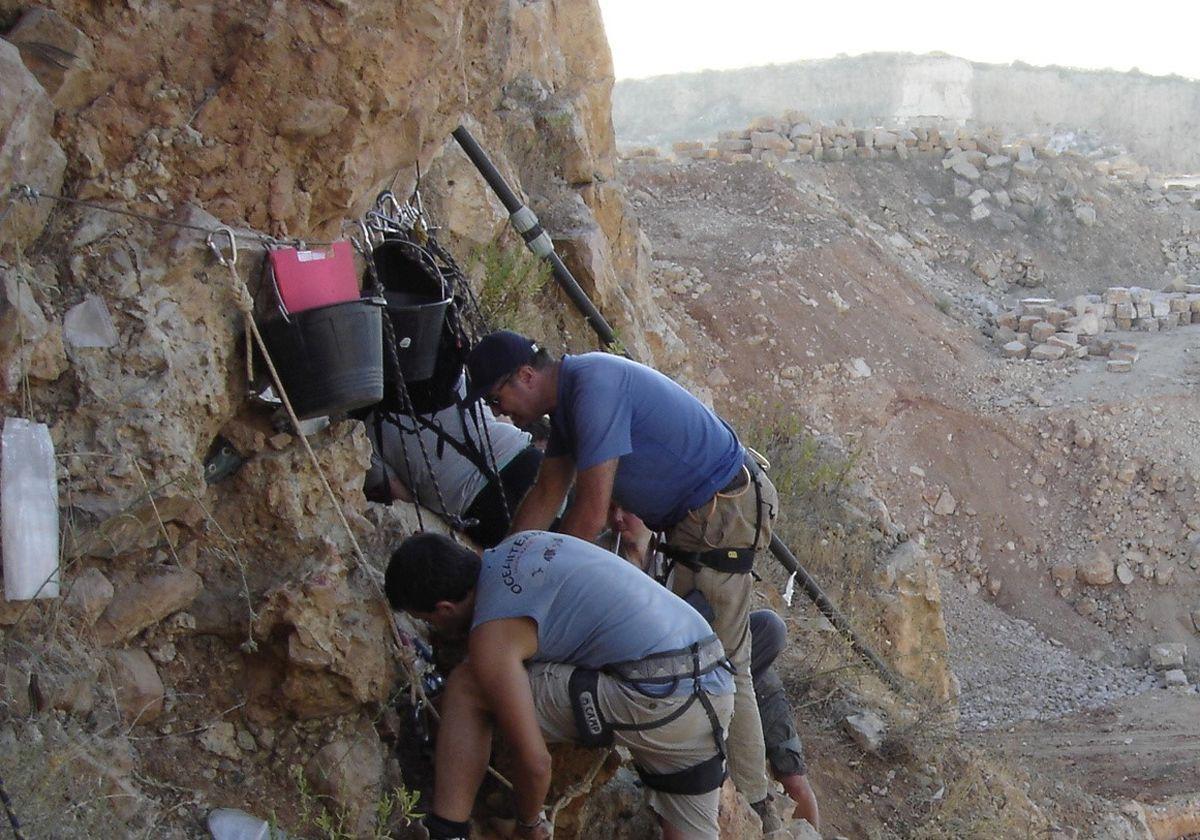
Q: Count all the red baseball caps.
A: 0